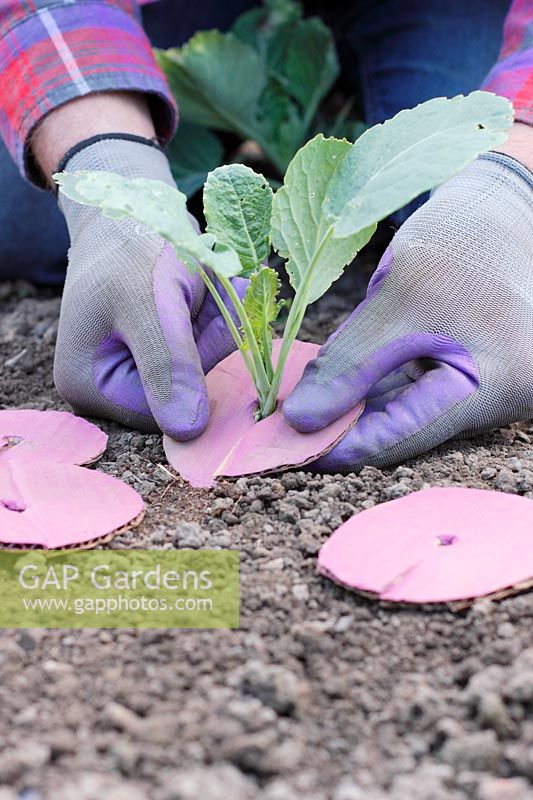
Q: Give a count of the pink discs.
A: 4